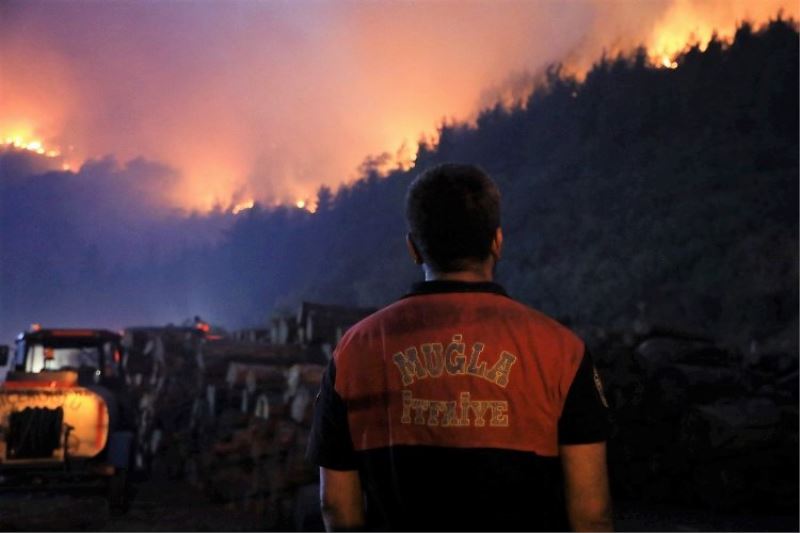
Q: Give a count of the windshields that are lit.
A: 1